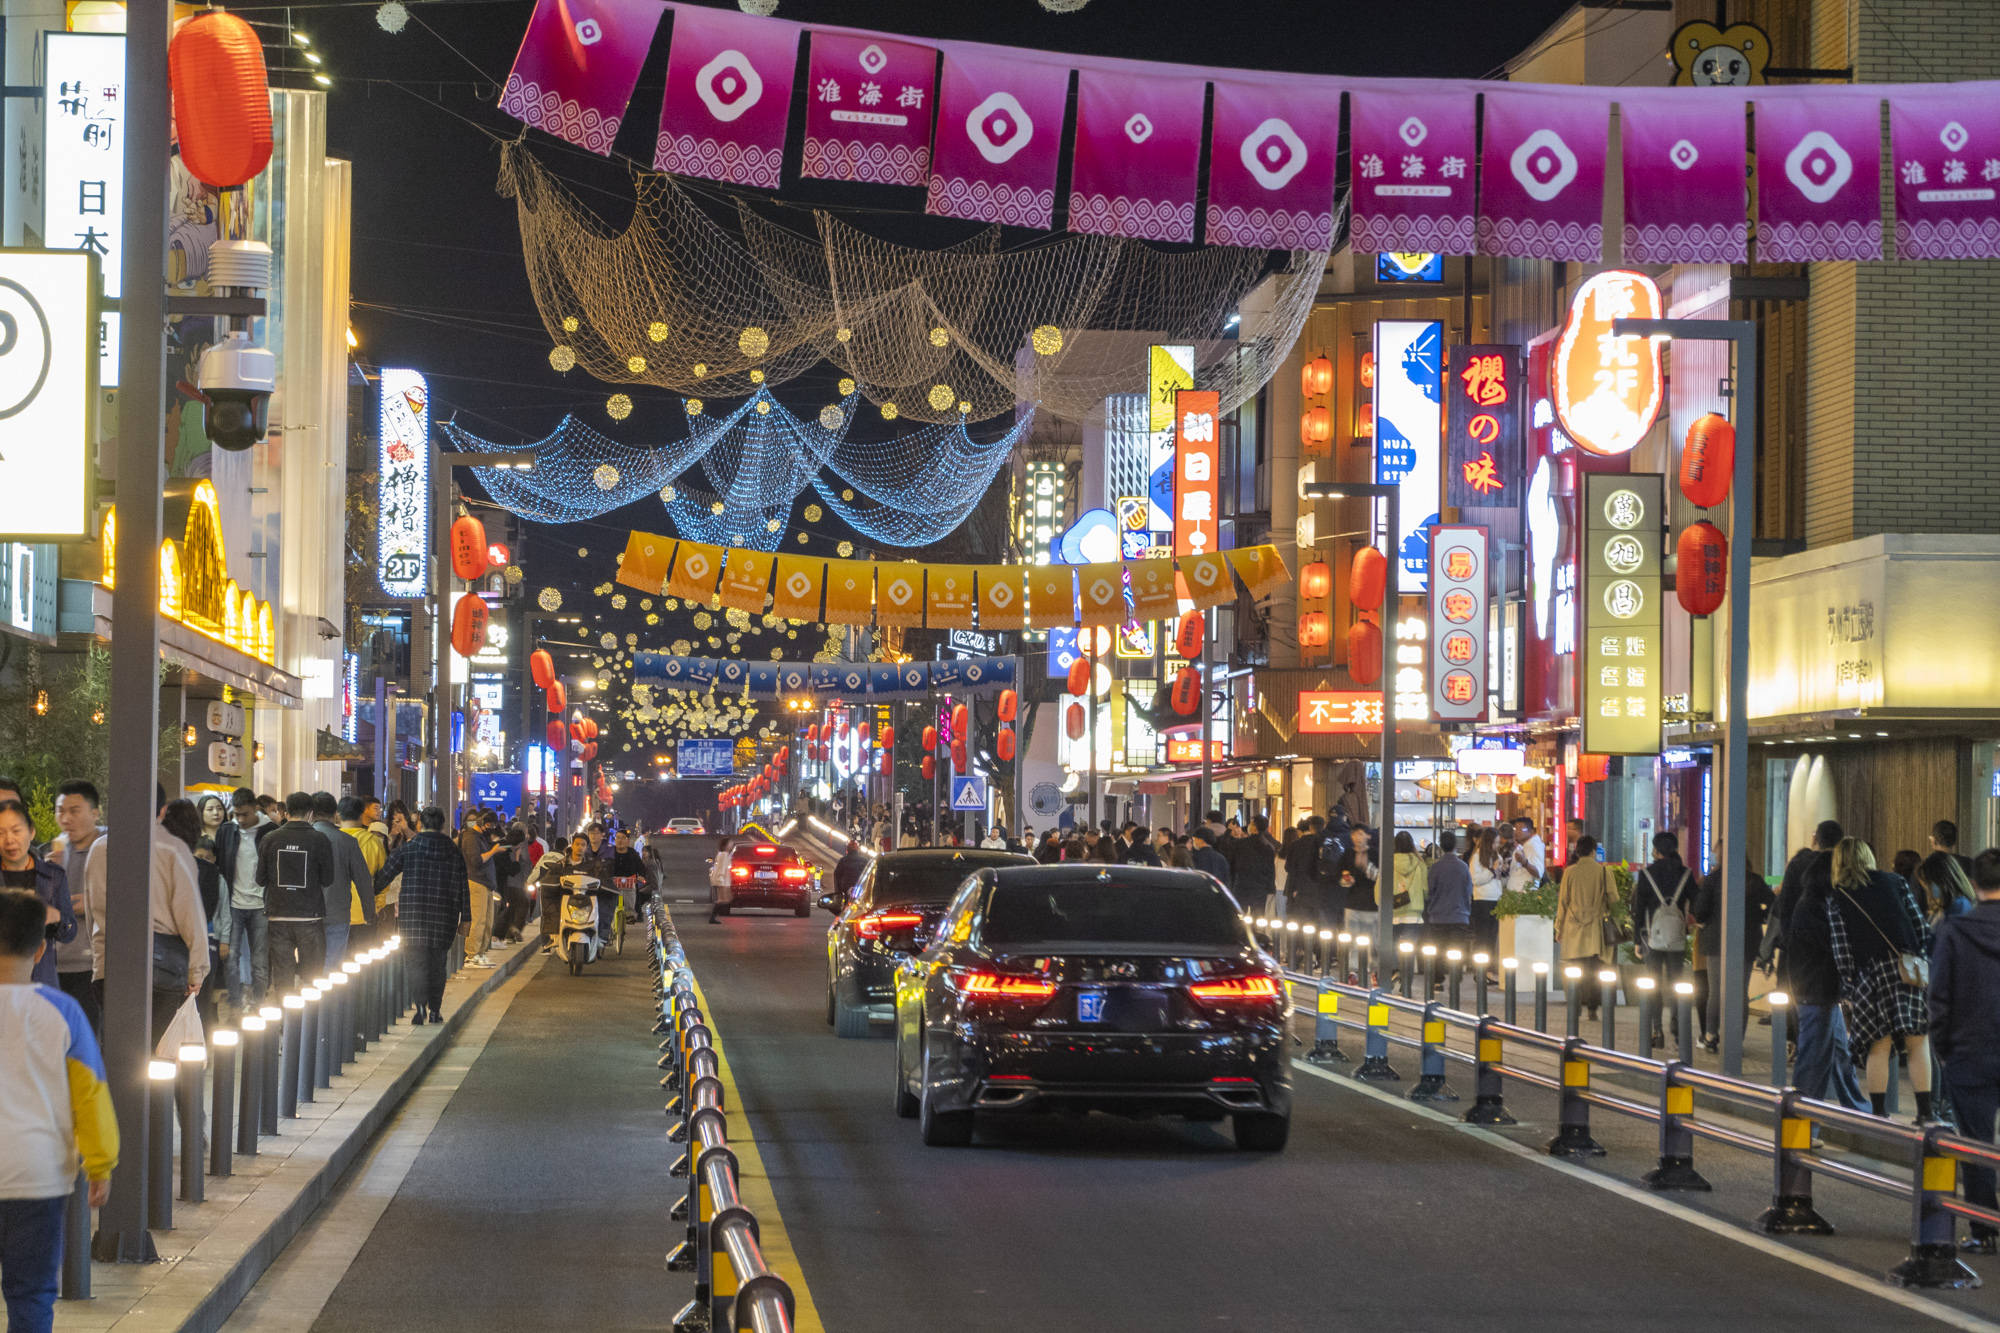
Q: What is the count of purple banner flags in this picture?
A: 11